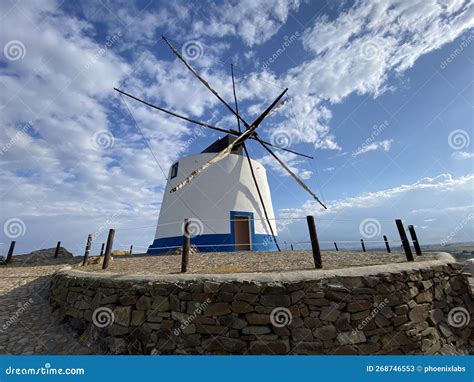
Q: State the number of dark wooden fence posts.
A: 14